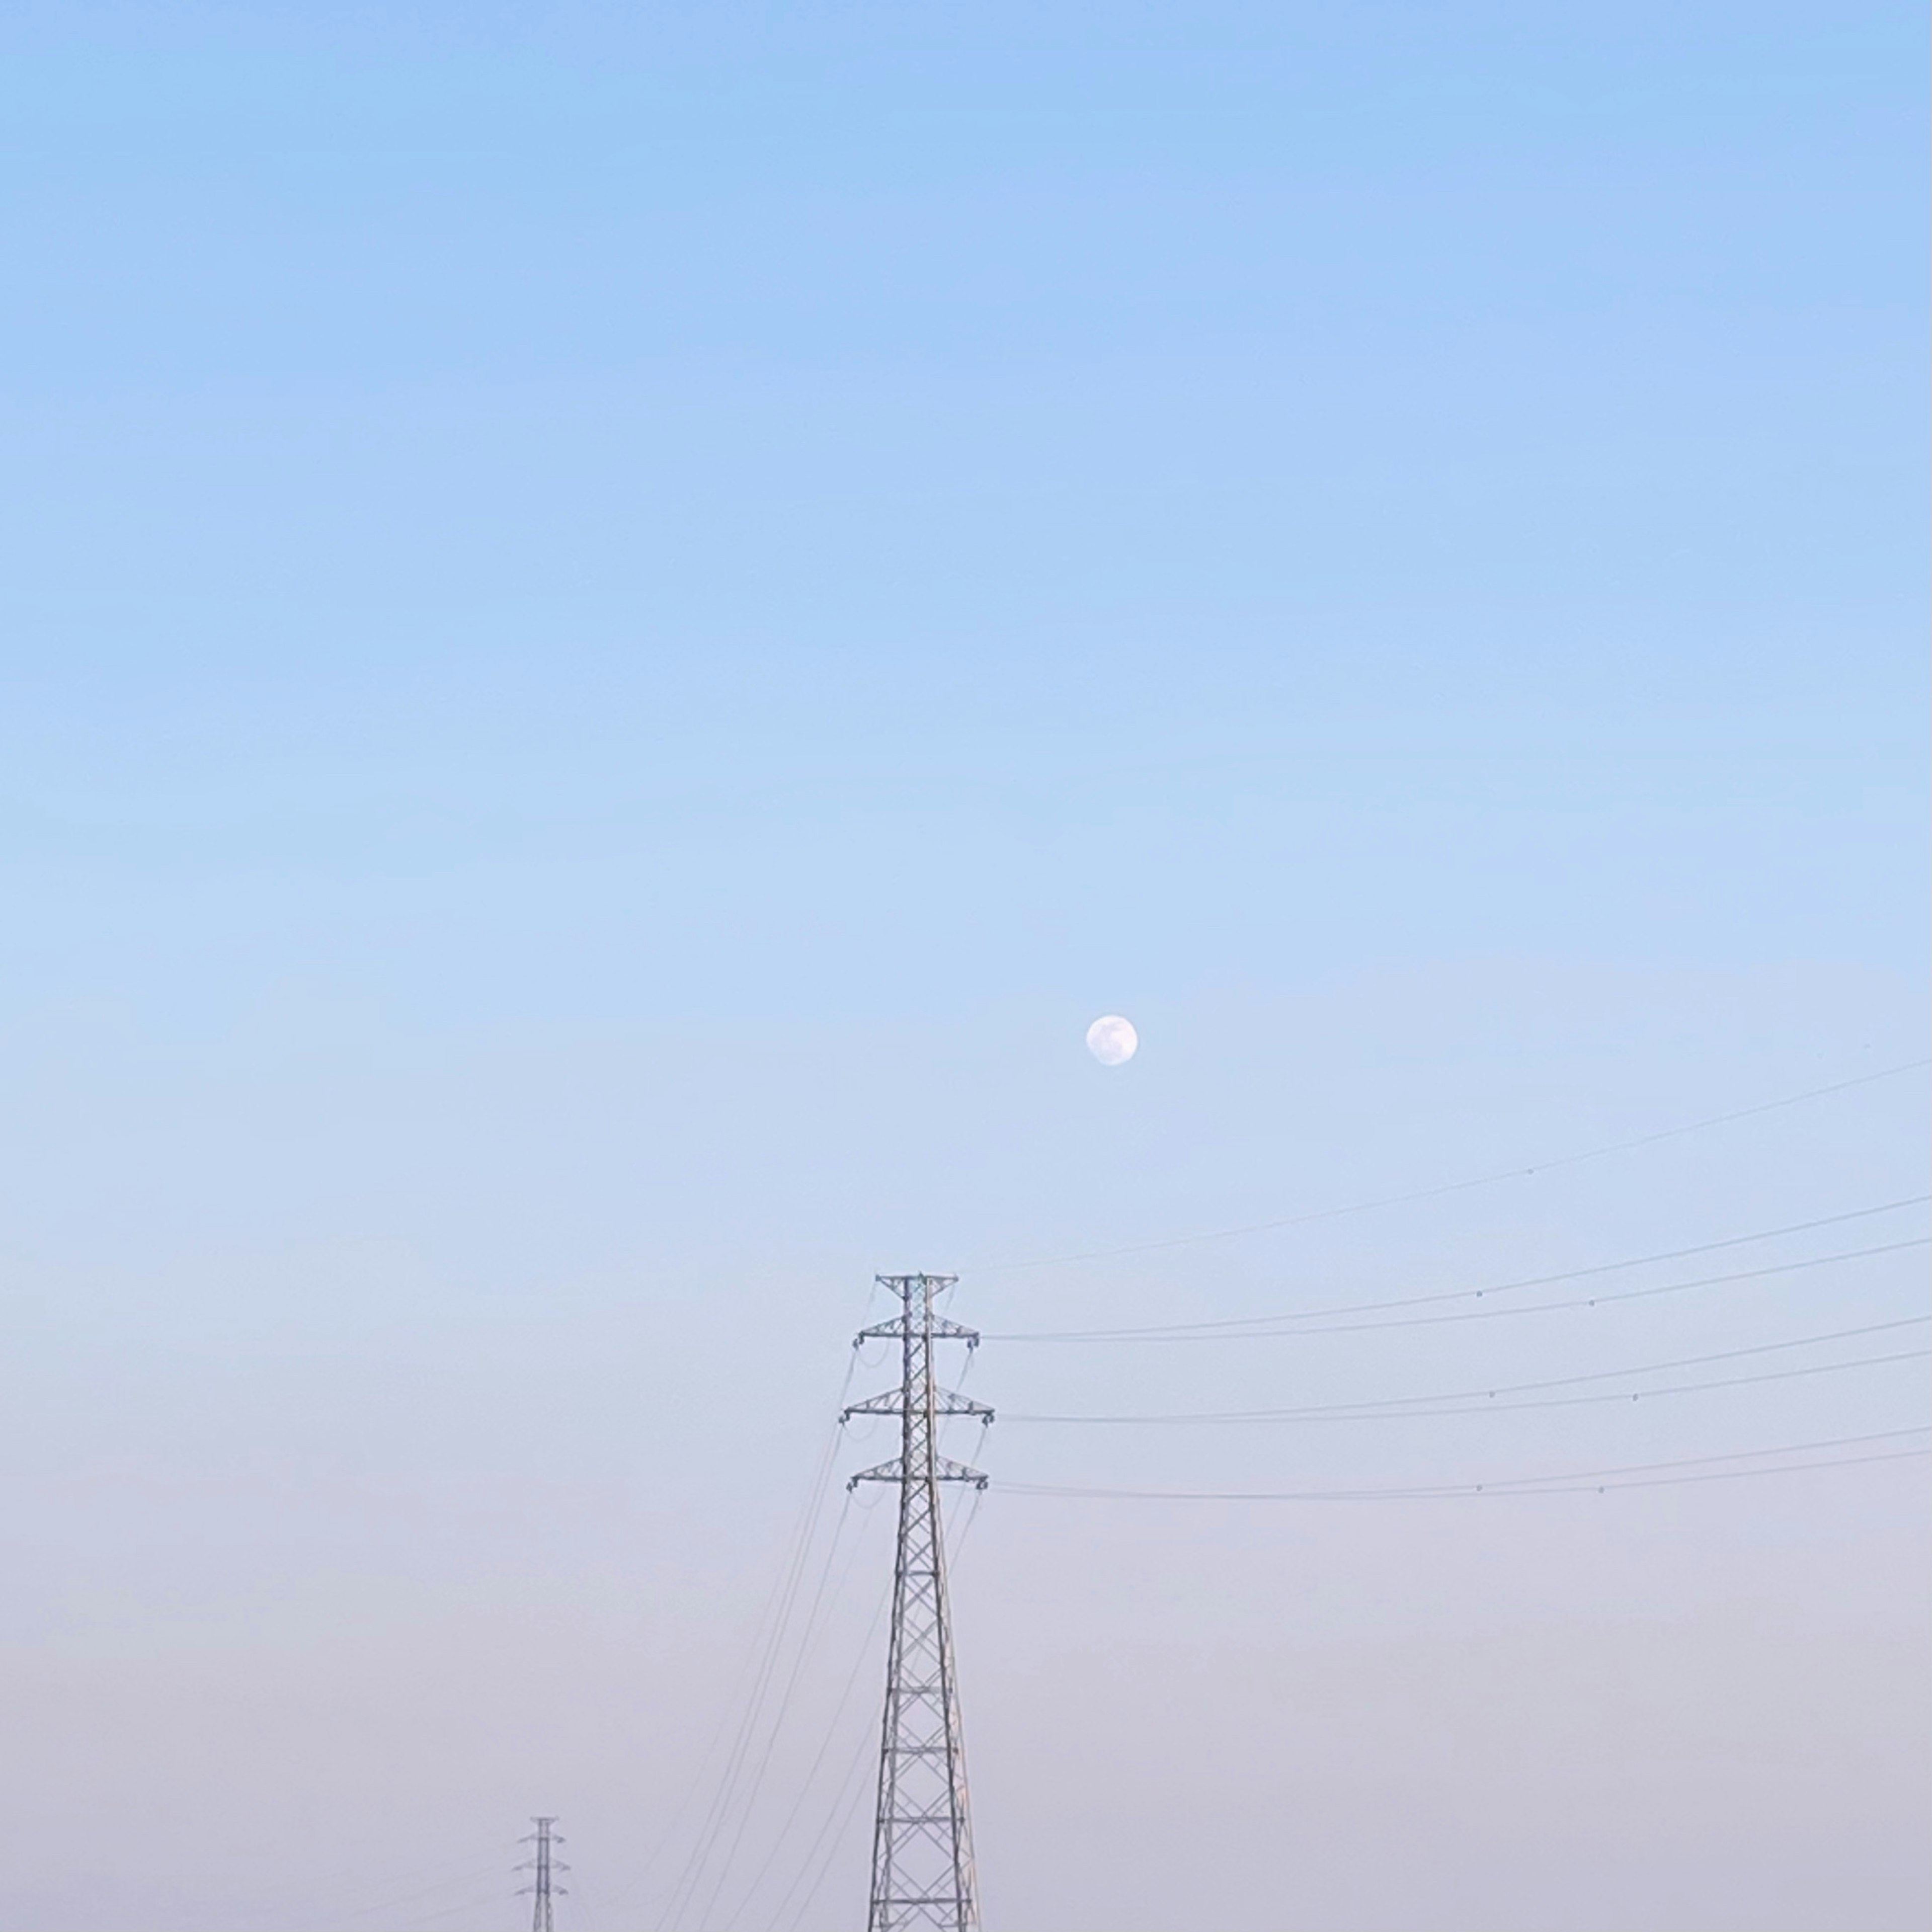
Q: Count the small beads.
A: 7